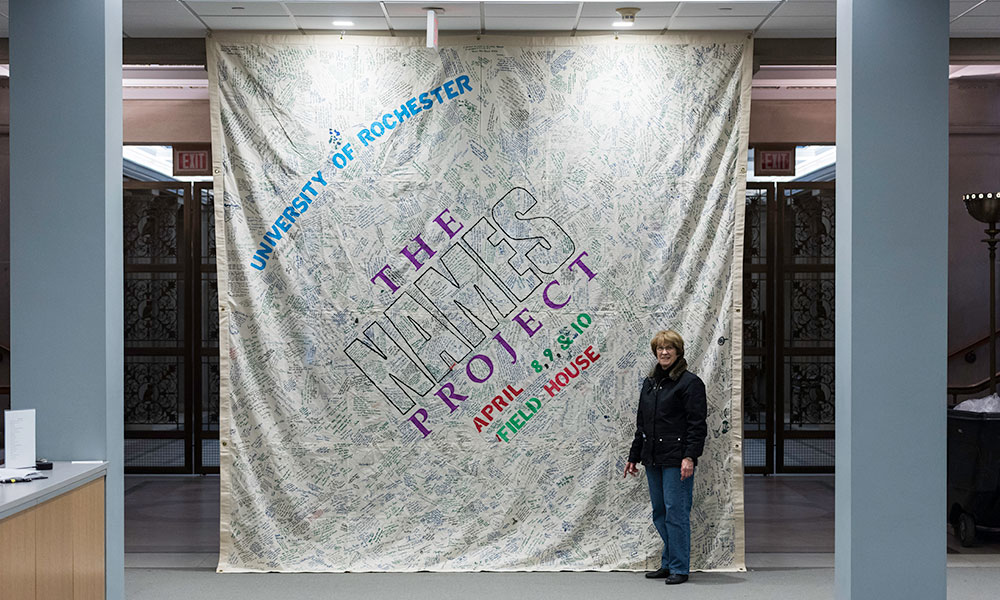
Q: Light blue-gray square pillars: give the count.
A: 2